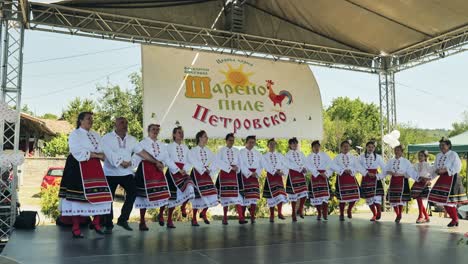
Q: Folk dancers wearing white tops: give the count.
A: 15